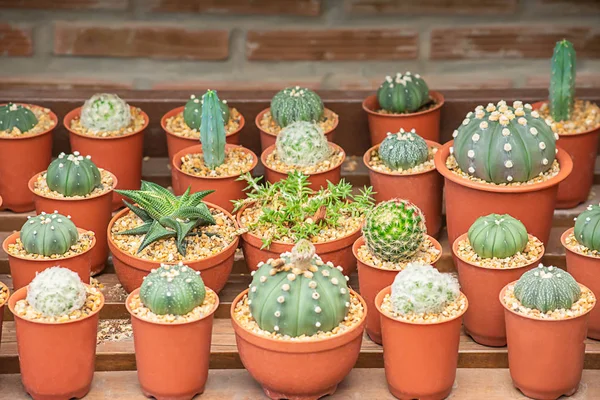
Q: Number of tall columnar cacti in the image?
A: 2